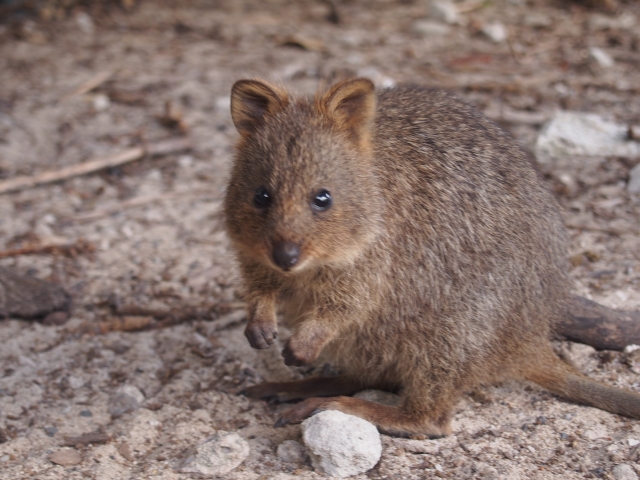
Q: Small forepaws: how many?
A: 2